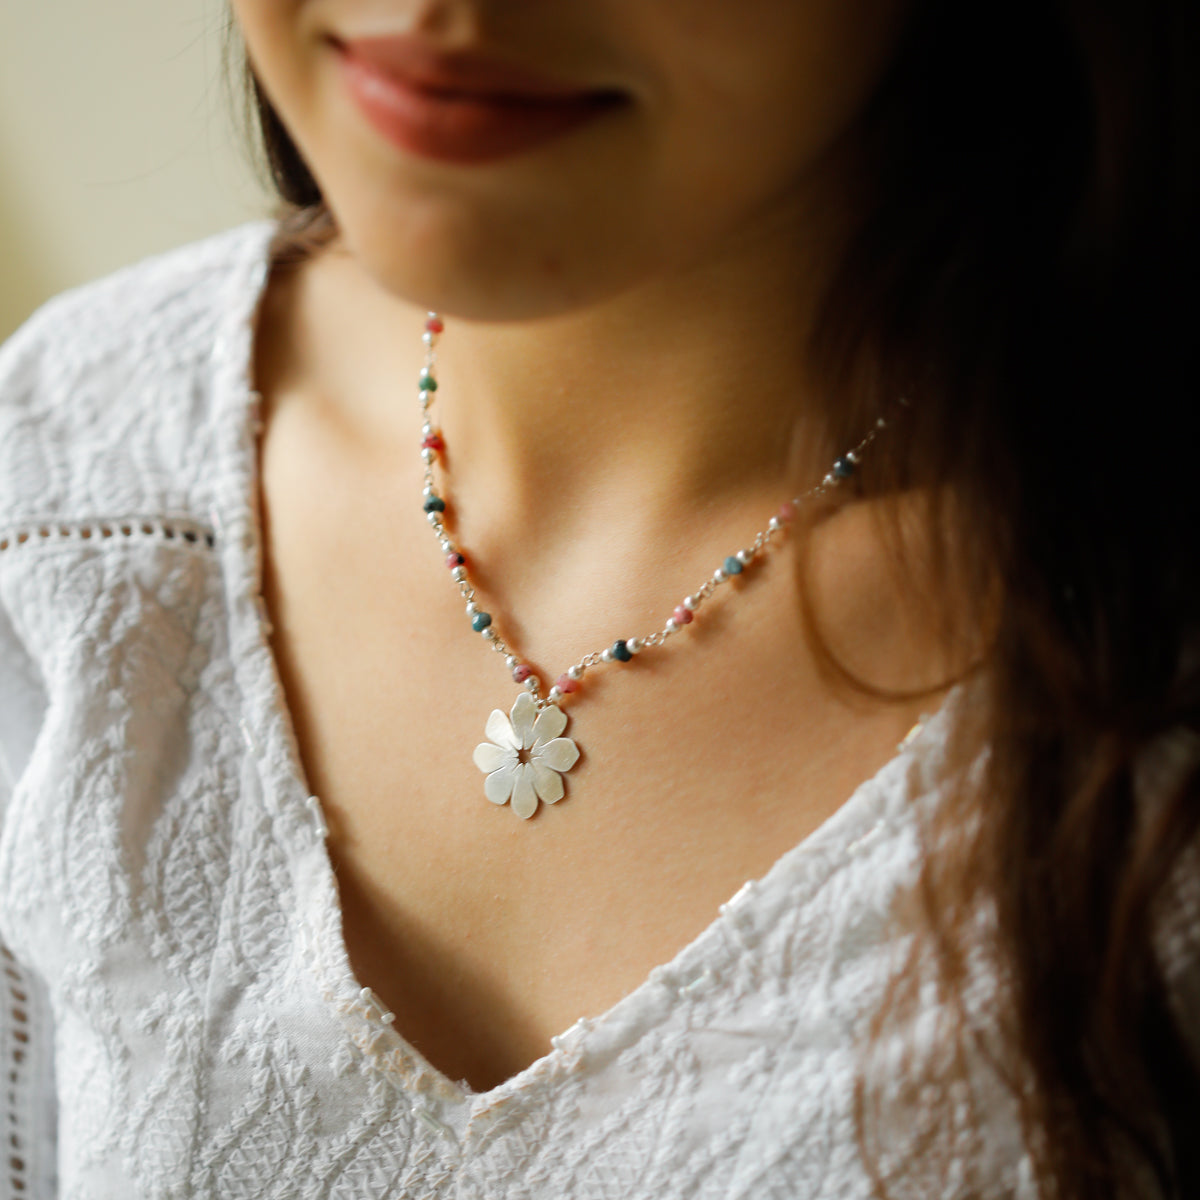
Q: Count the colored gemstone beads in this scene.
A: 13